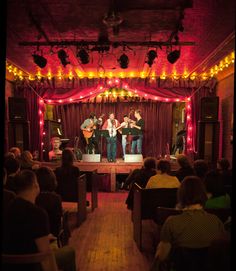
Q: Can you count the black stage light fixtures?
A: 6